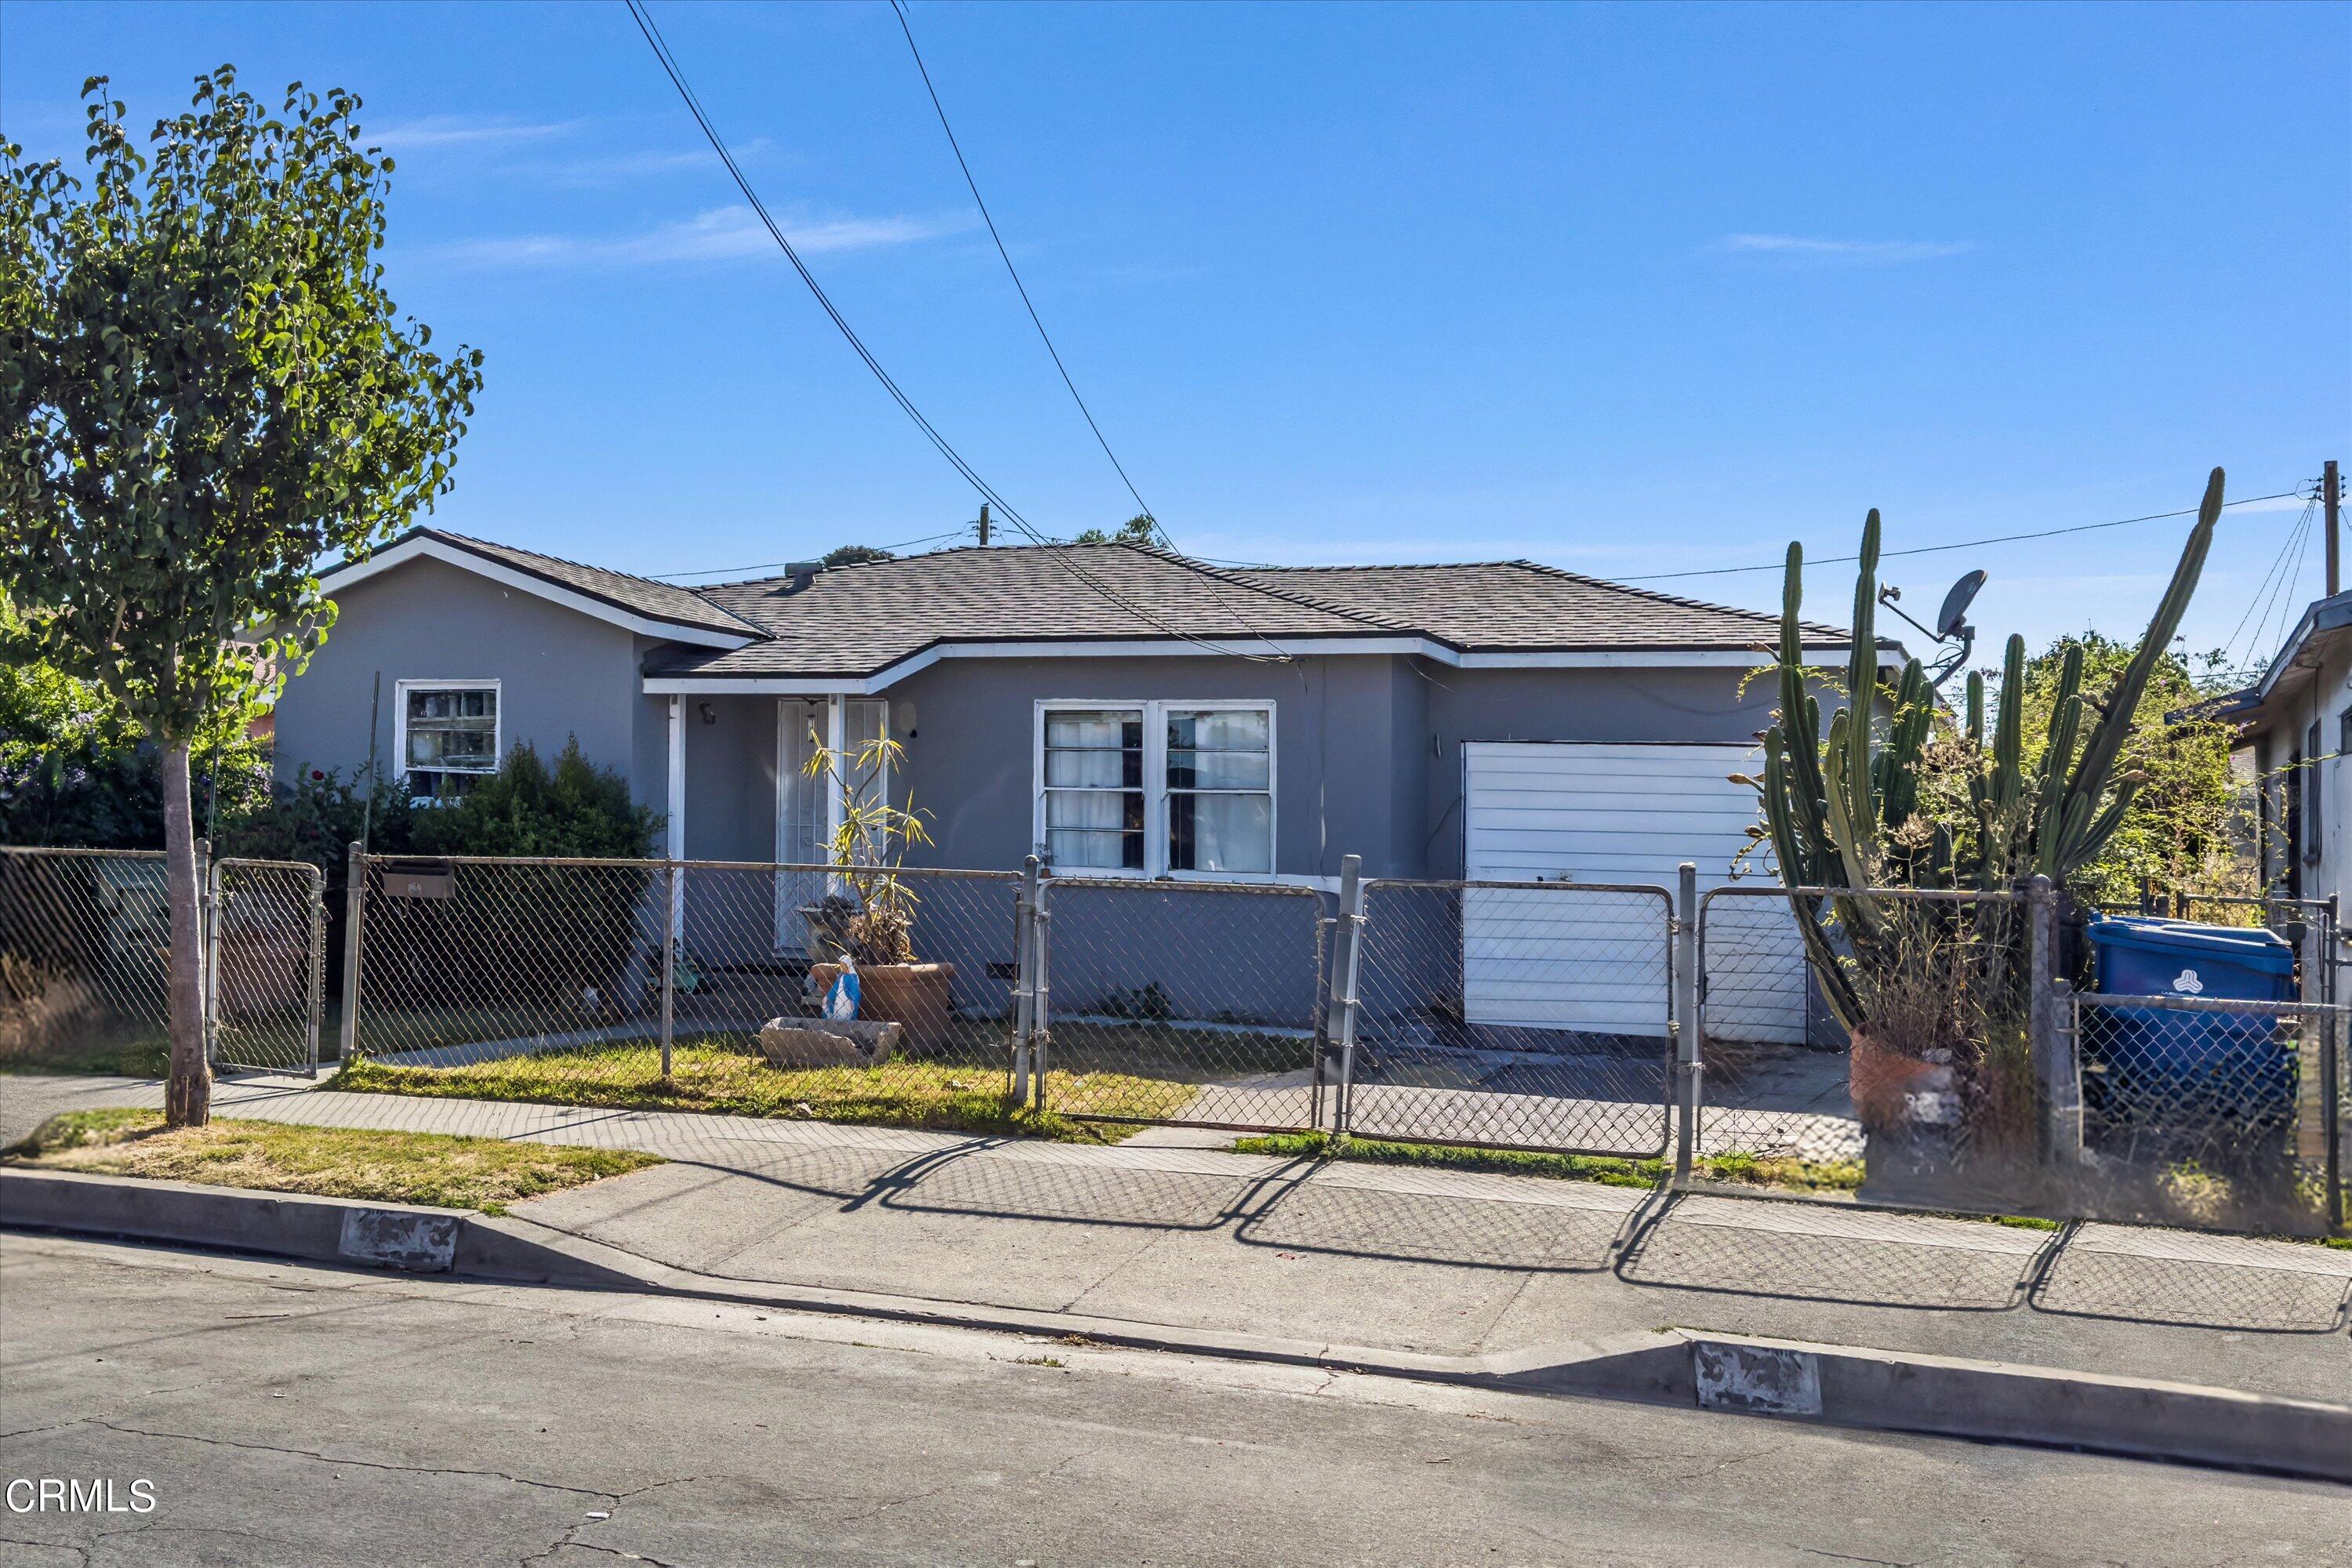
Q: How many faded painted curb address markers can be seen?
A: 2